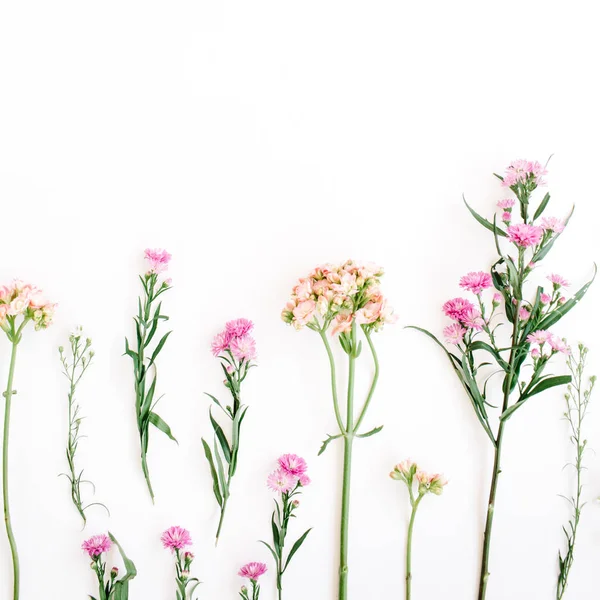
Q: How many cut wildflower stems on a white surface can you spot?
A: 12